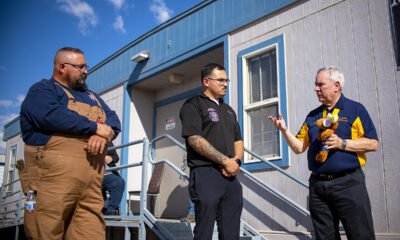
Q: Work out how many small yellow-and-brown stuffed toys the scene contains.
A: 1